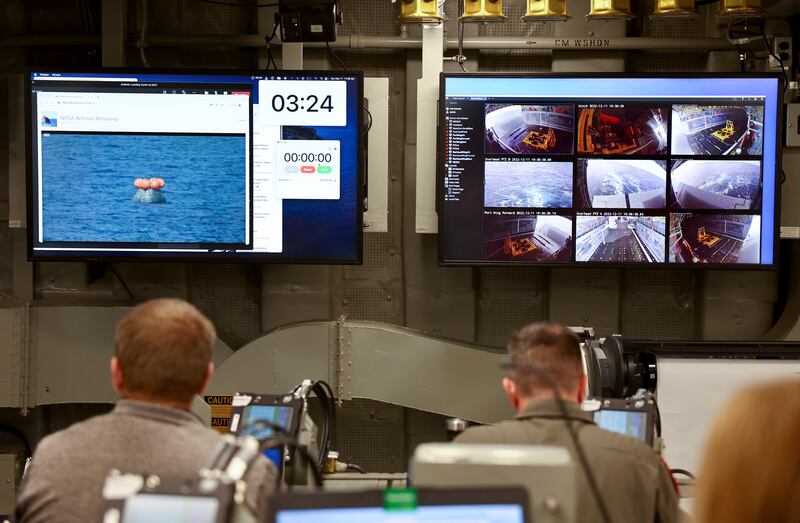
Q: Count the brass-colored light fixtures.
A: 6